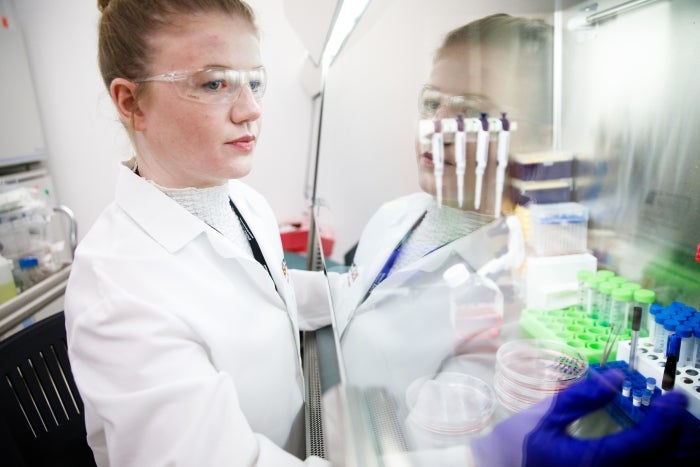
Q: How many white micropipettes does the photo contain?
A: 4